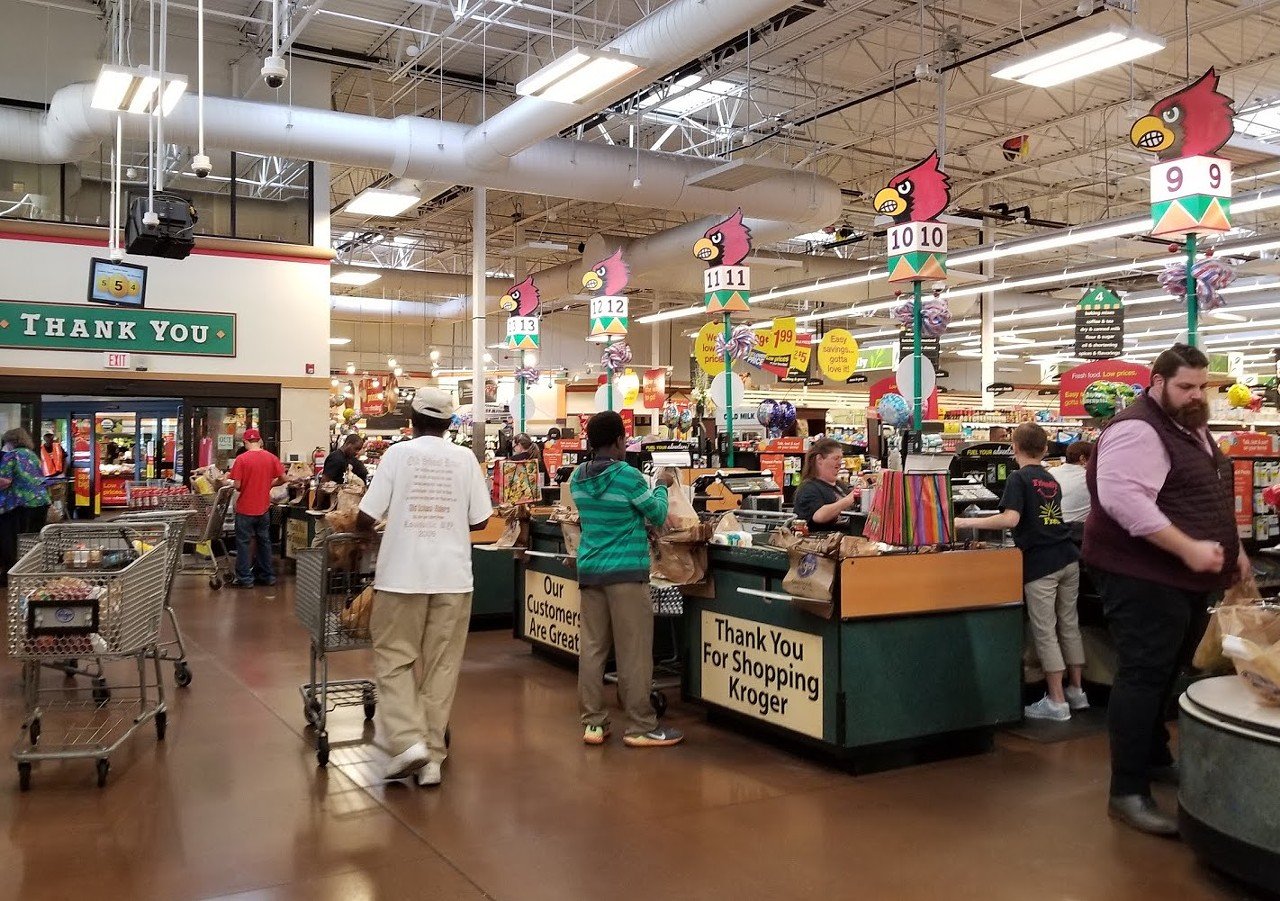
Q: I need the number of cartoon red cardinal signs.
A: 5